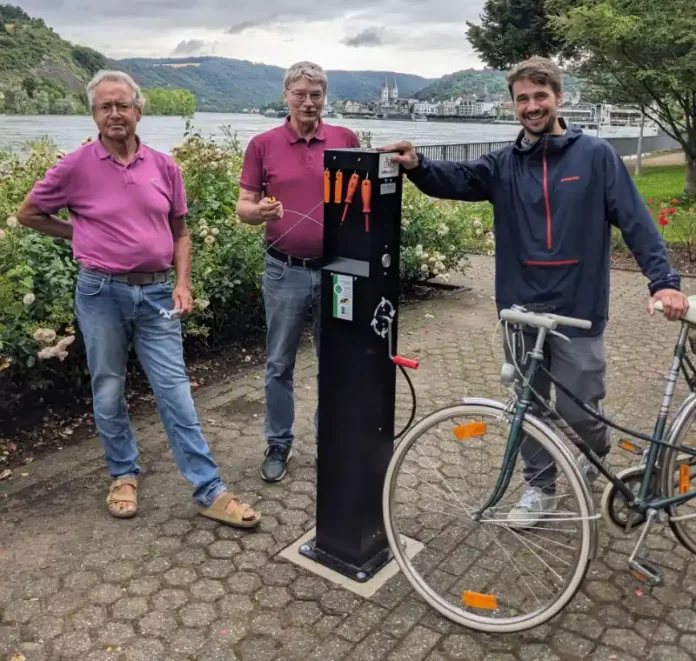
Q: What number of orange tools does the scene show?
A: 4